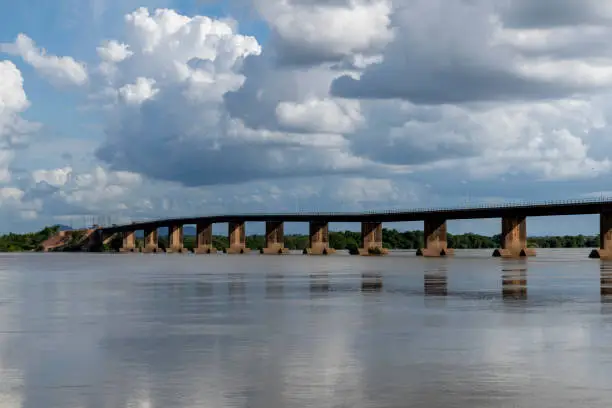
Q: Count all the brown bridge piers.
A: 11